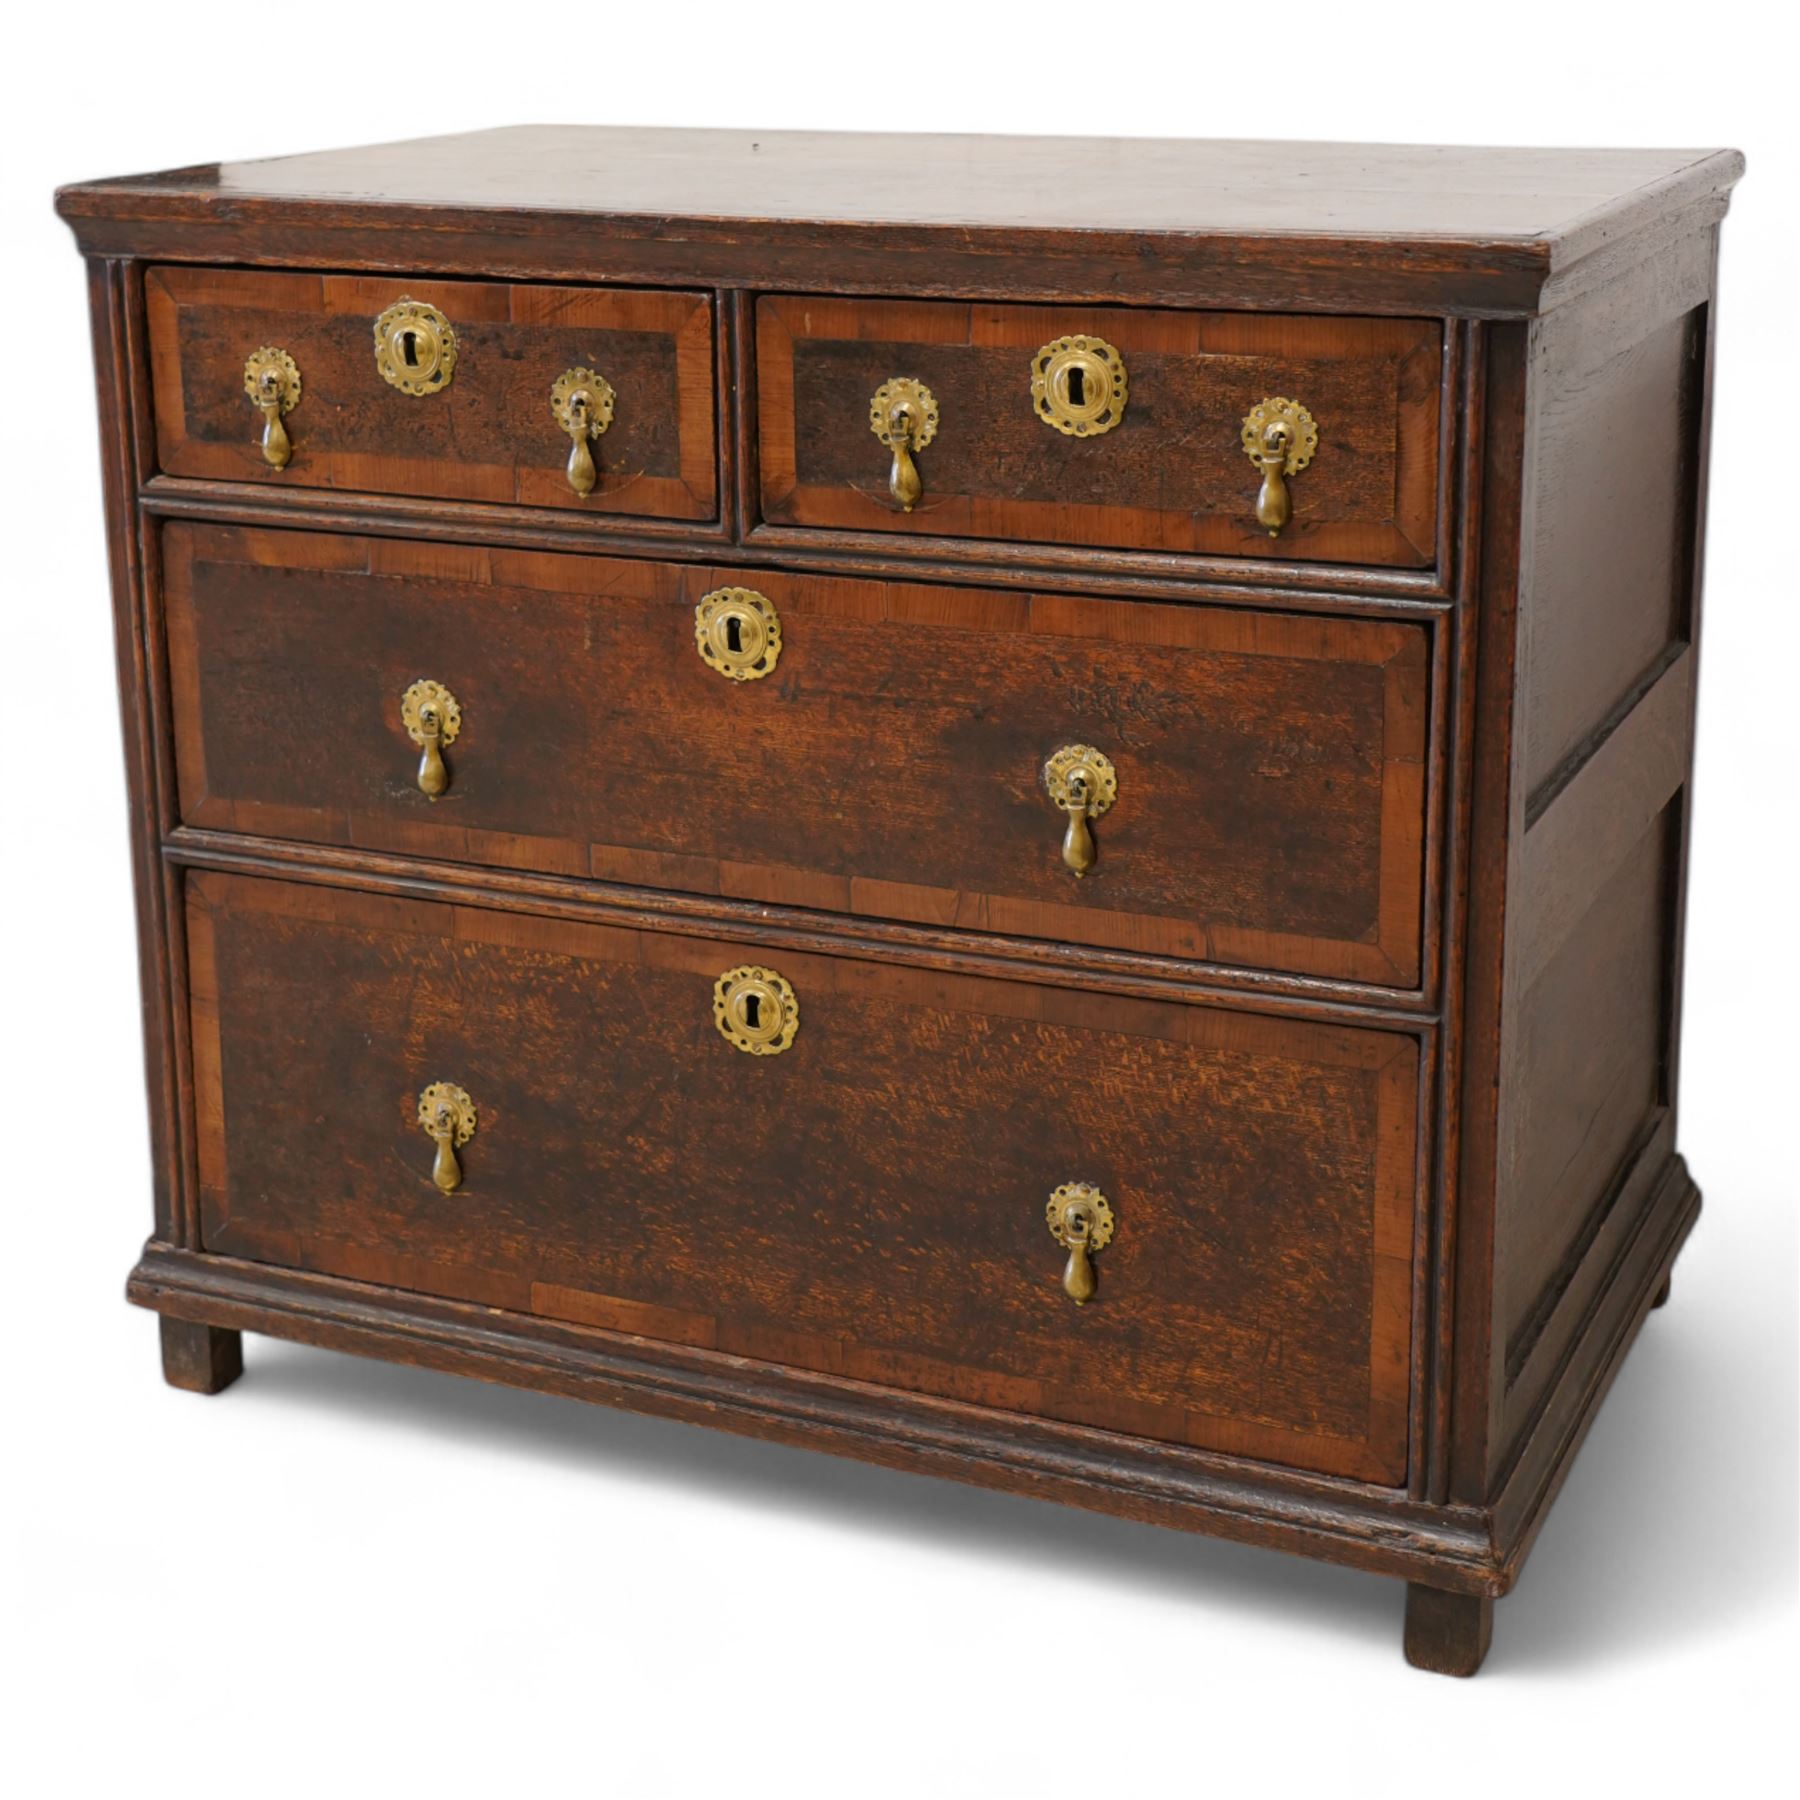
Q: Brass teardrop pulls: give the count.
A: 8